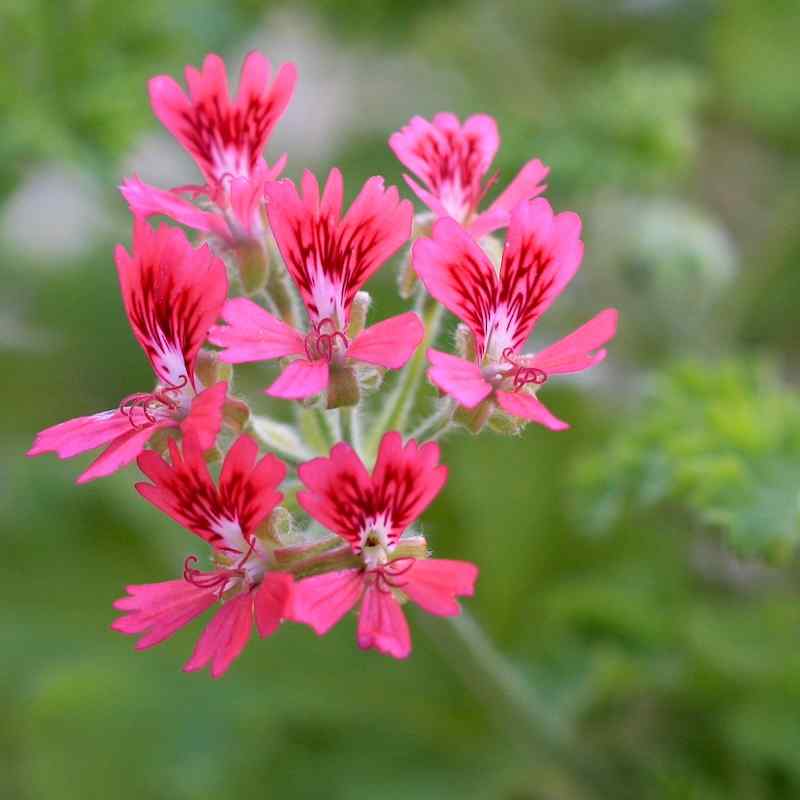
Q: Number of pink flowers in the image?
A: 7